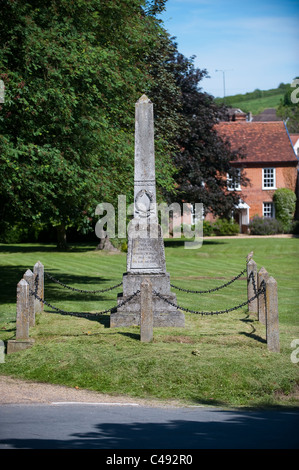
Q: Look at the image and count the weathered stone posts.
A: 7